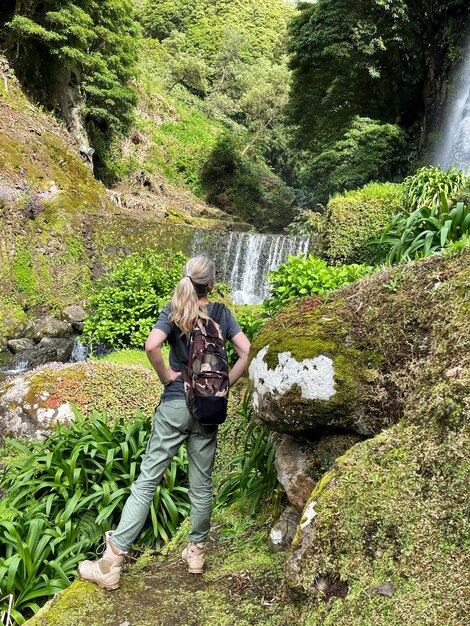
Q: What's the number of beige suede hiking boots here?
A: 2